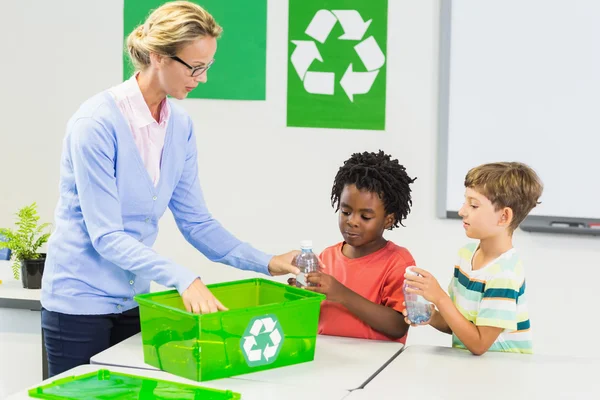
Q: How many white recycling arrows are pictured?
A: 6